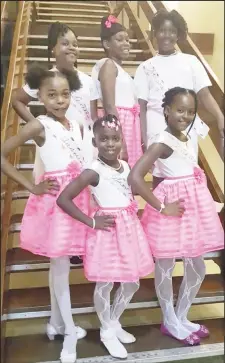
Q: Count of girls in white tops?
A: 6